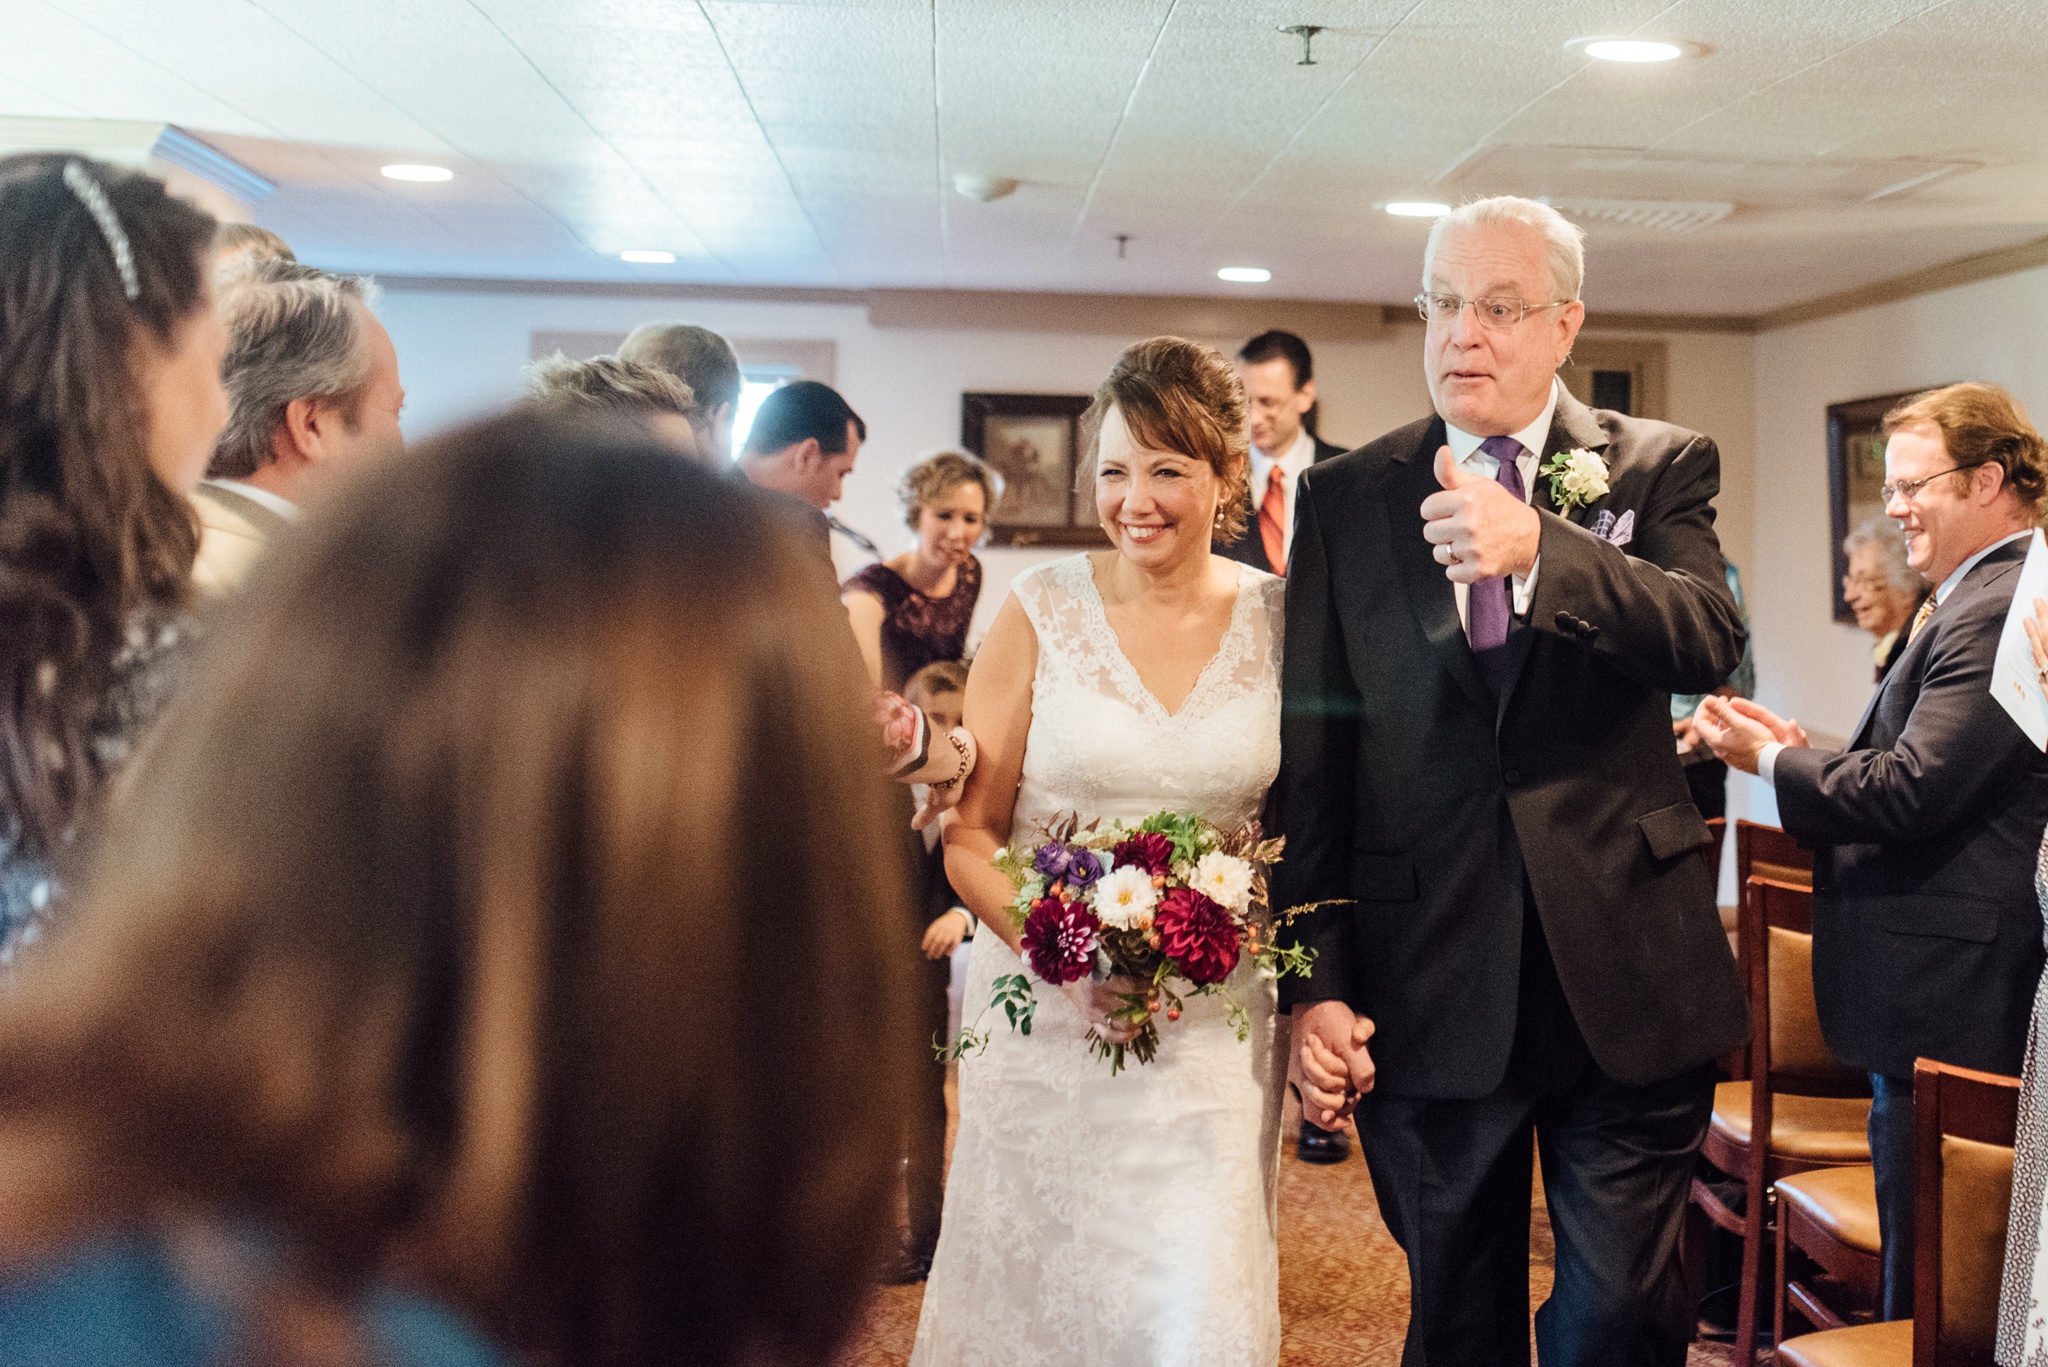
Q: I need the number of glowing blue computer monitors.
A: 0